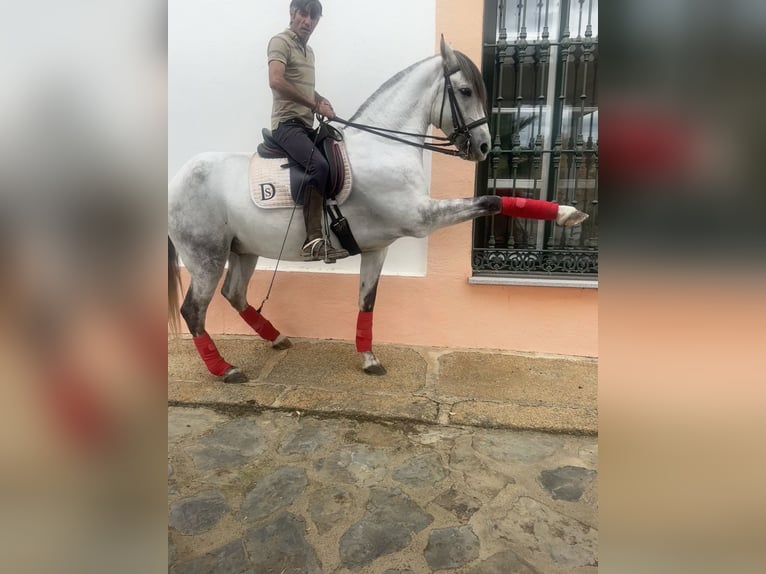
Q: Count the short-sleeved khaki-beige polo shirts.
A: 1